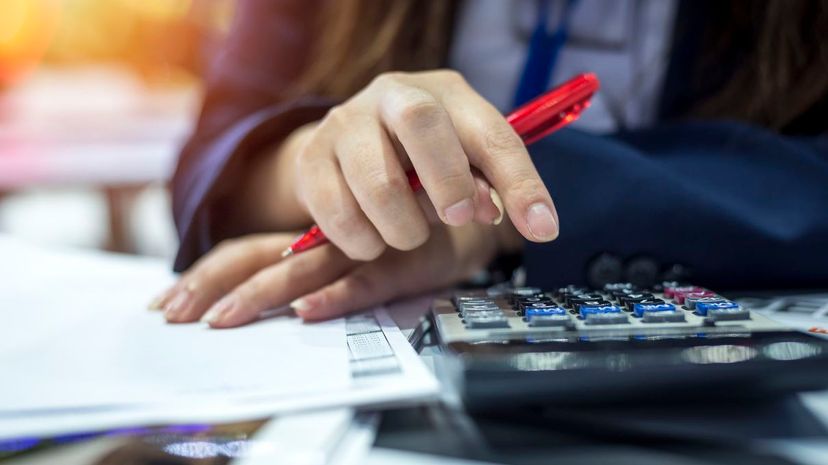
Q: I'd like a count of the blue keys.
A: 4